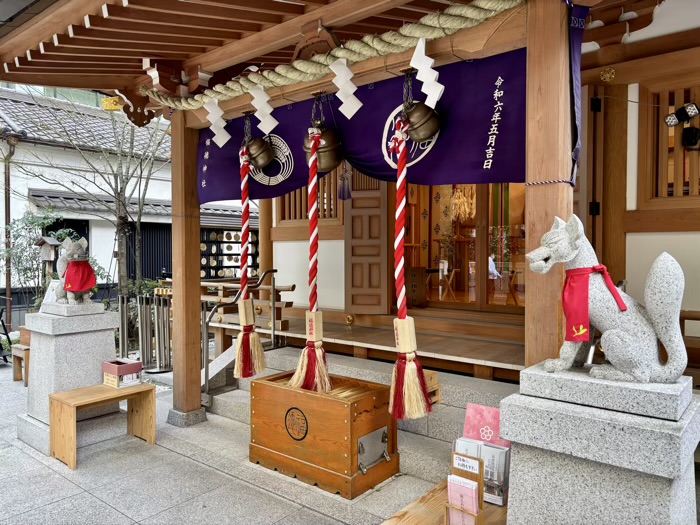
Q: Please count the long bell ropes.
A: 3